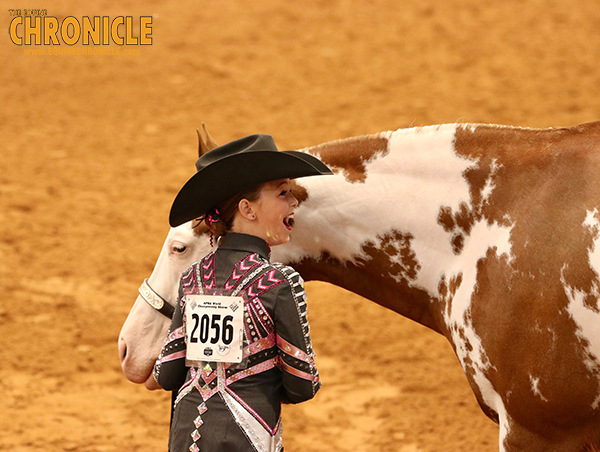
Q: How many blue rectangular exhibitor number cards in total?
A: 0